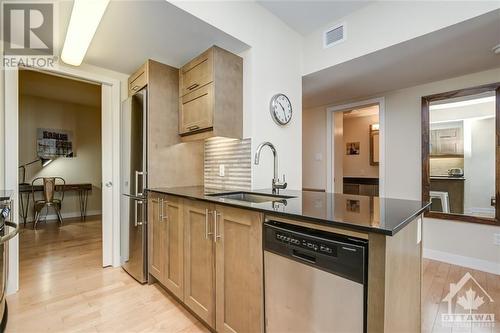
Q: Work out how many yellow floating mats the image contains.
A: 0